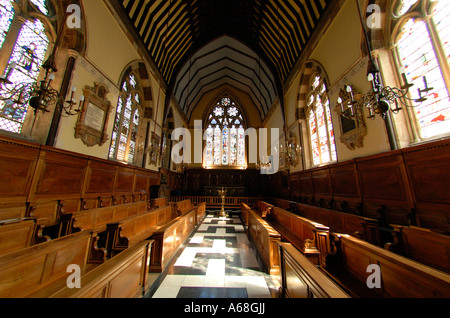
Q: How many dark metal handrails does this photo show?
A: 0